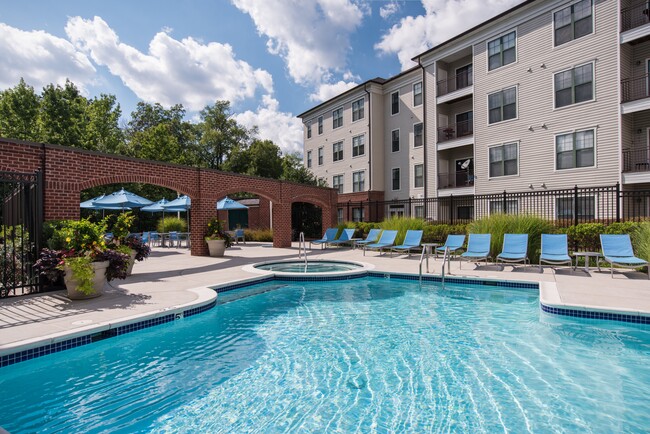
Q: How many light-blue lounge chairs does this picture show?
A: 10